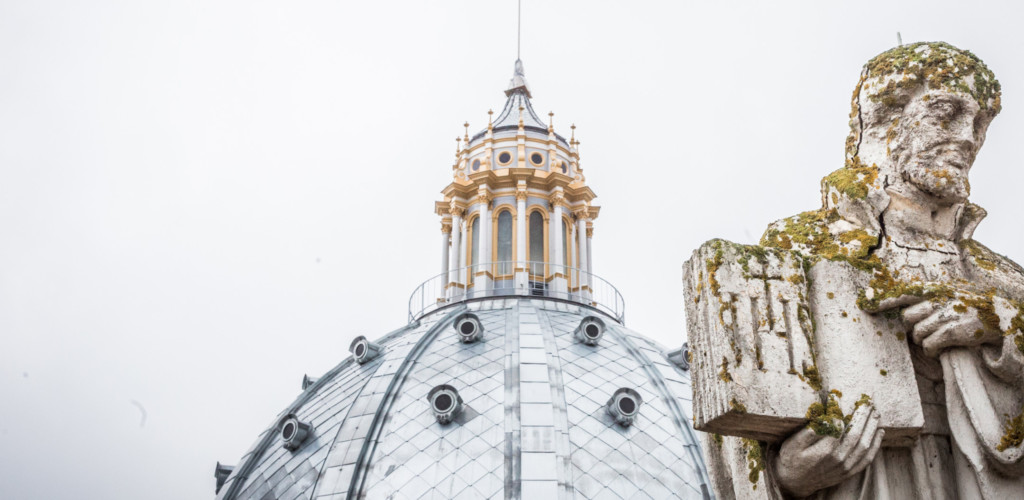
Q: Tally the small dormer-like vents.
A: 9